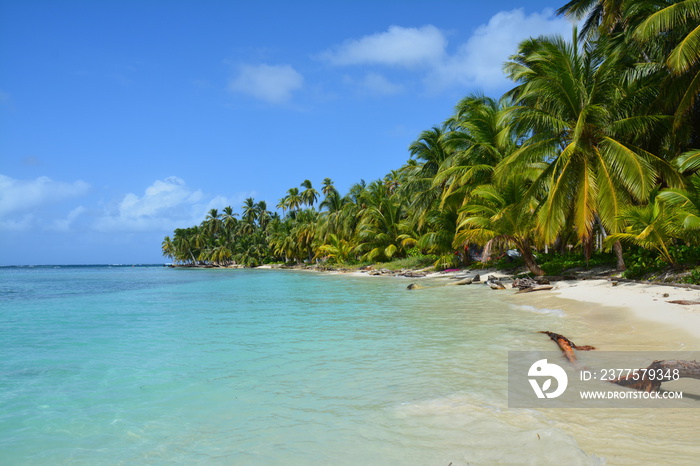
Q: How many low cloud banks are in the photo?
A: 2